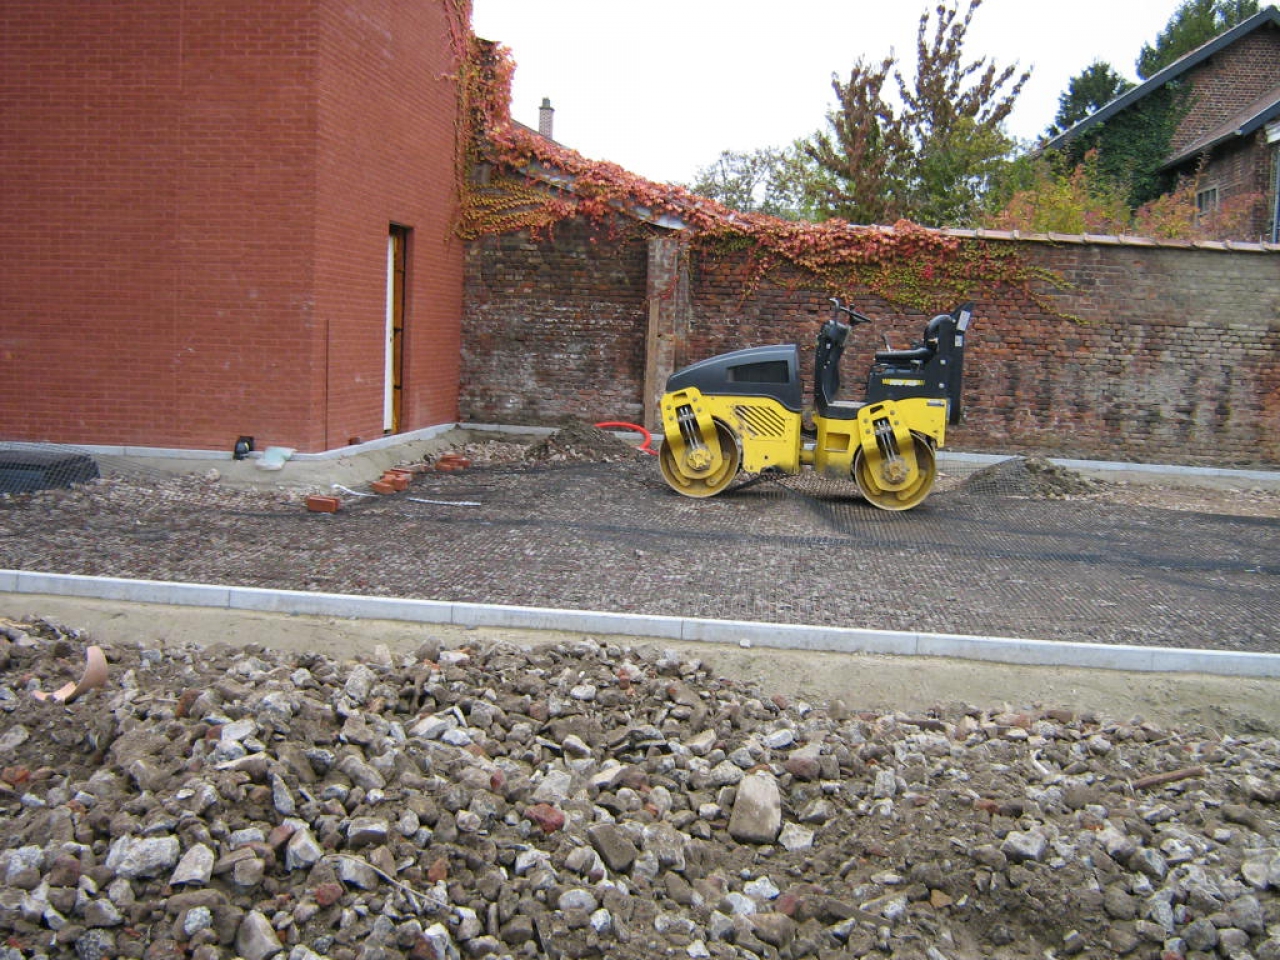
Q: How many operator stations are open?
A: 1